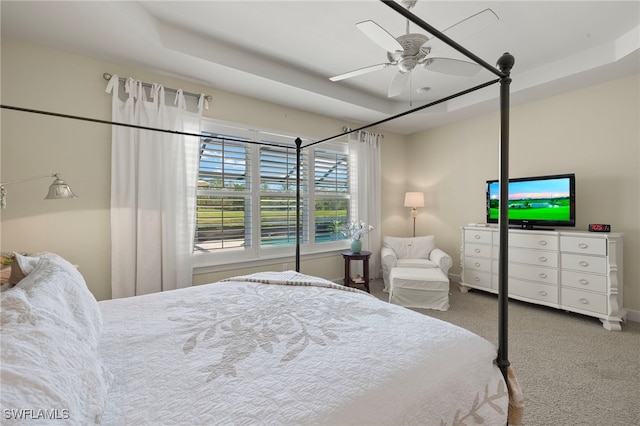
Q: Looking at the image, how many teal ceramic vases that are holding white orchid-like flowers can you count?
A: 1